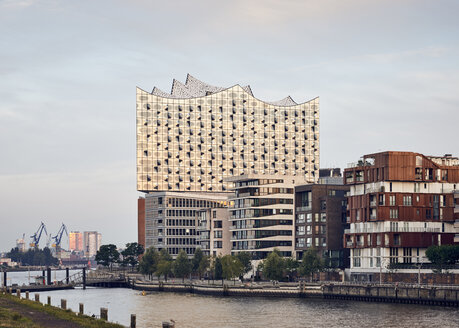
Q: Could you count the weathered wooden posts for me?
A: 11